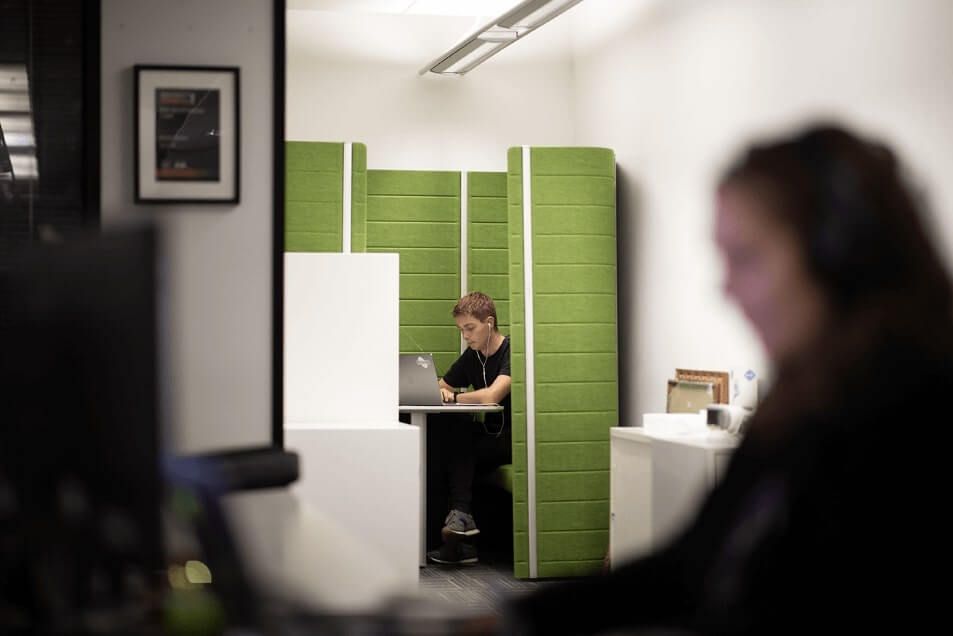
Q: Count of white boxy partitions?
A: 2